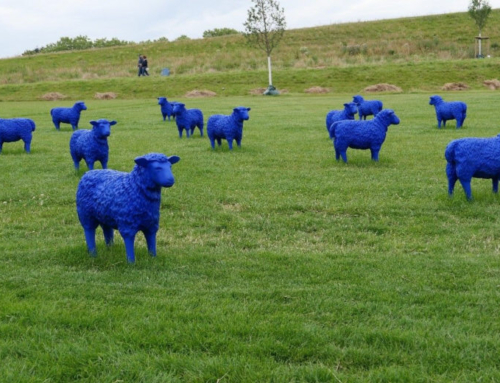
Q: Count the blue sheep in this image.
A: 12